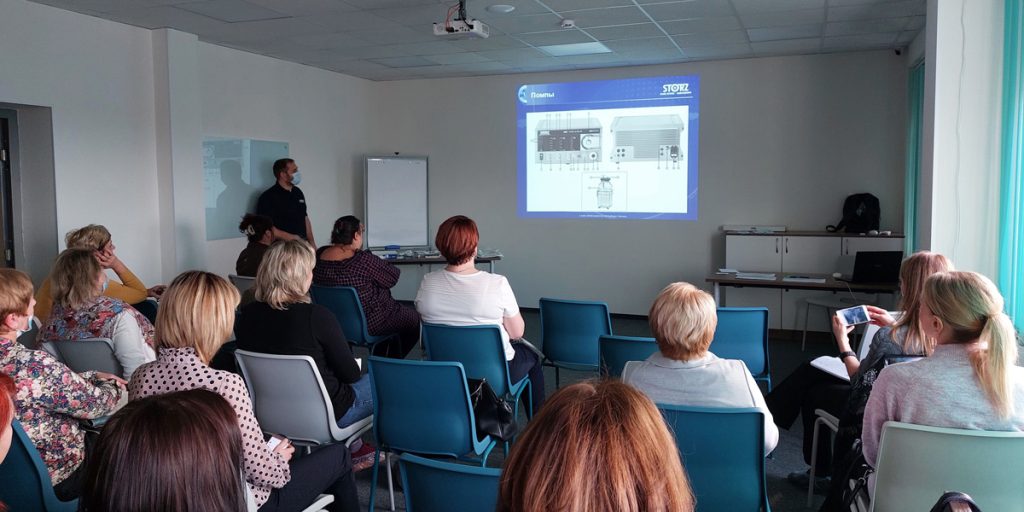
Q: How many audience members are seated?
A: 14